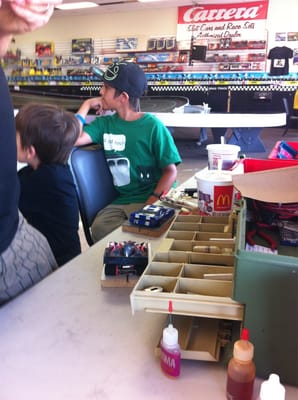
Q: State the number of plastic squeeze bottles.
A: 3